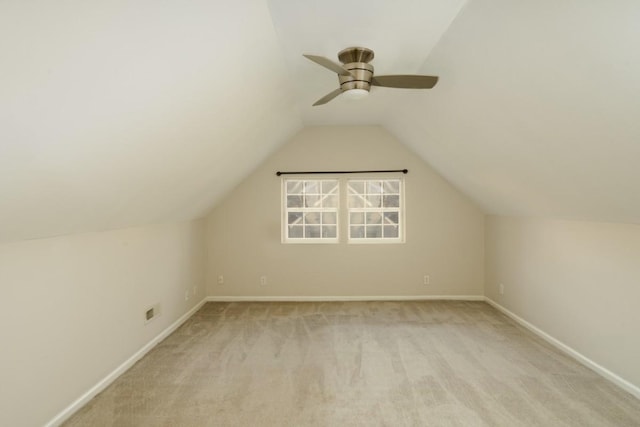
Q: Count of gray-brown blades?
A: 3